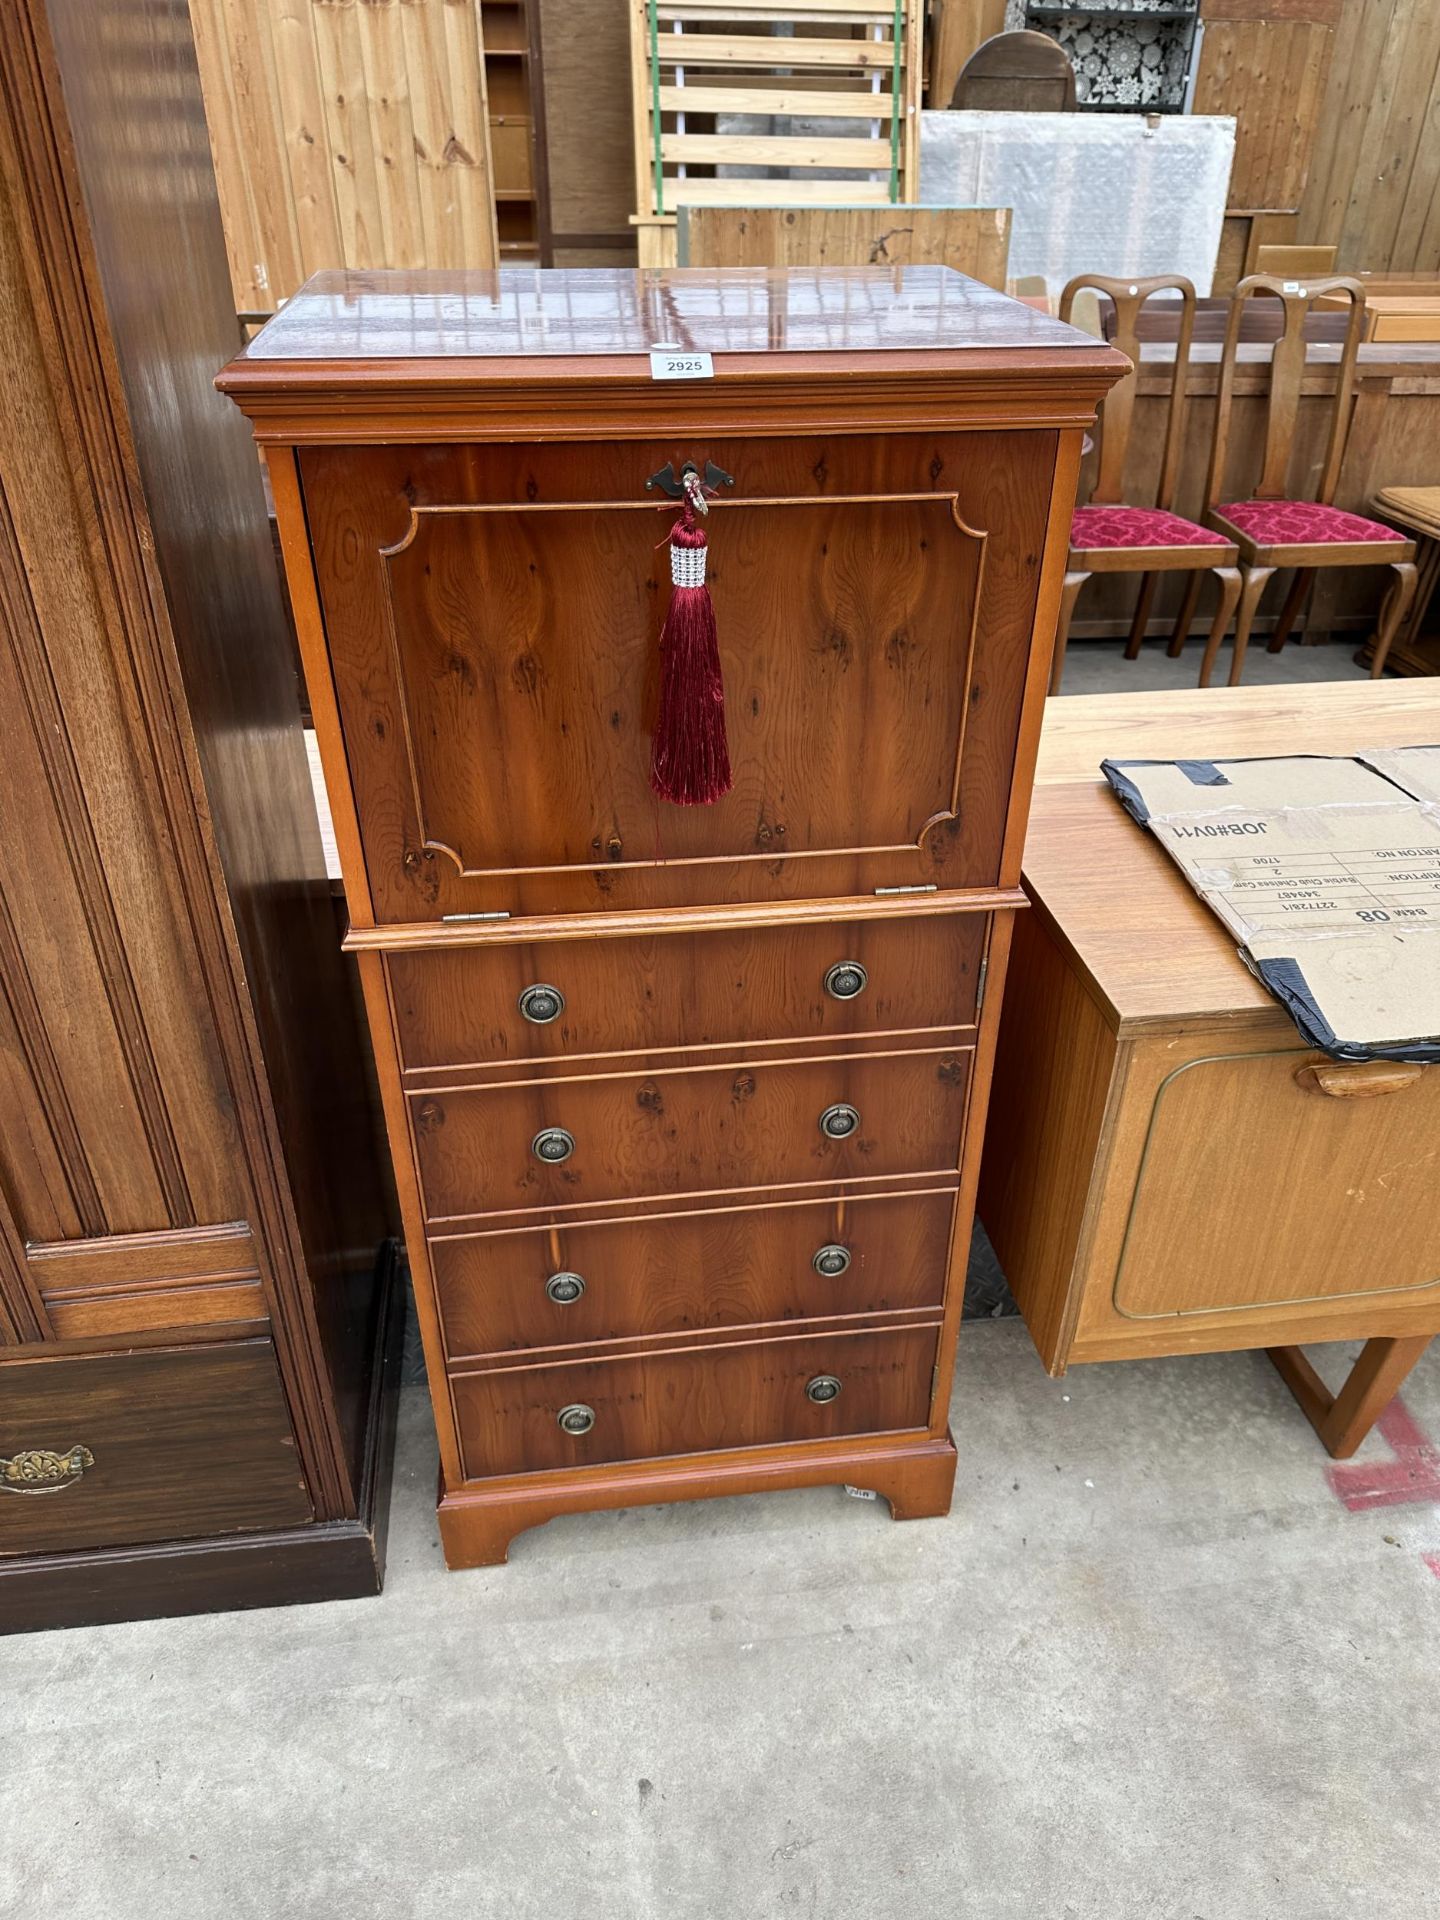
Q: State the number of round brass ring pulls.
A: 8